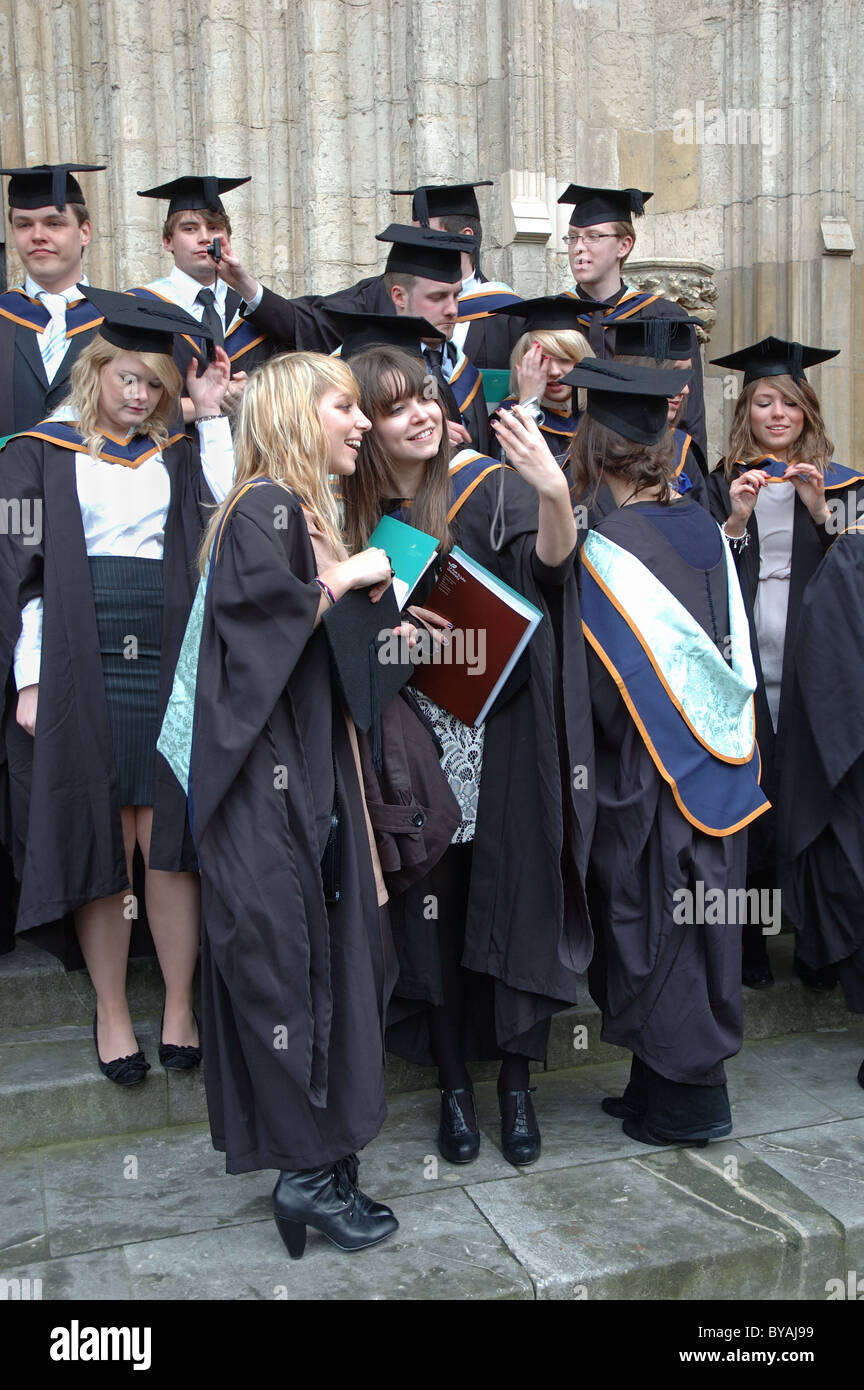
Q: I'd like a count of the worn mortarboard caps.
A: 11